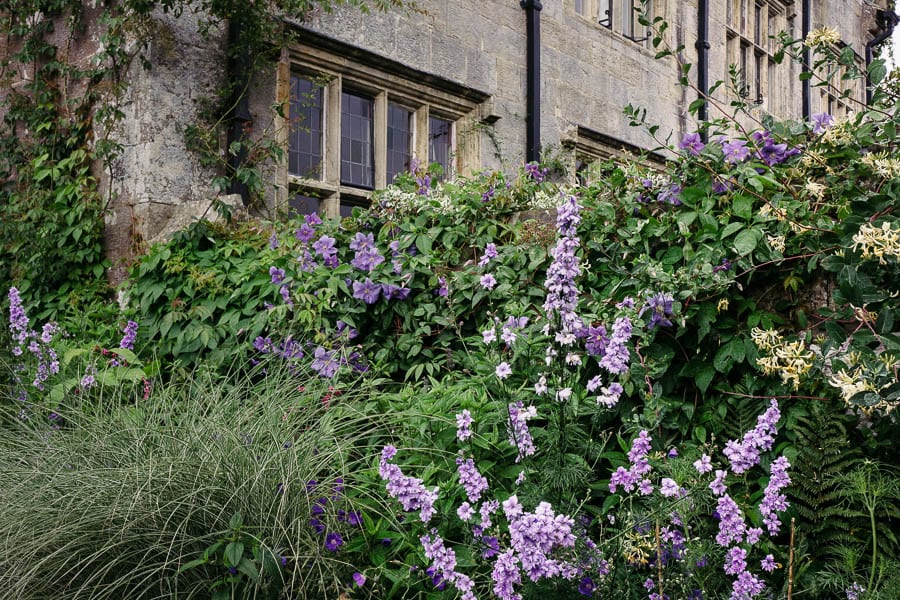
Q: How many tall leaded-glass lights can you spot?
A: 4